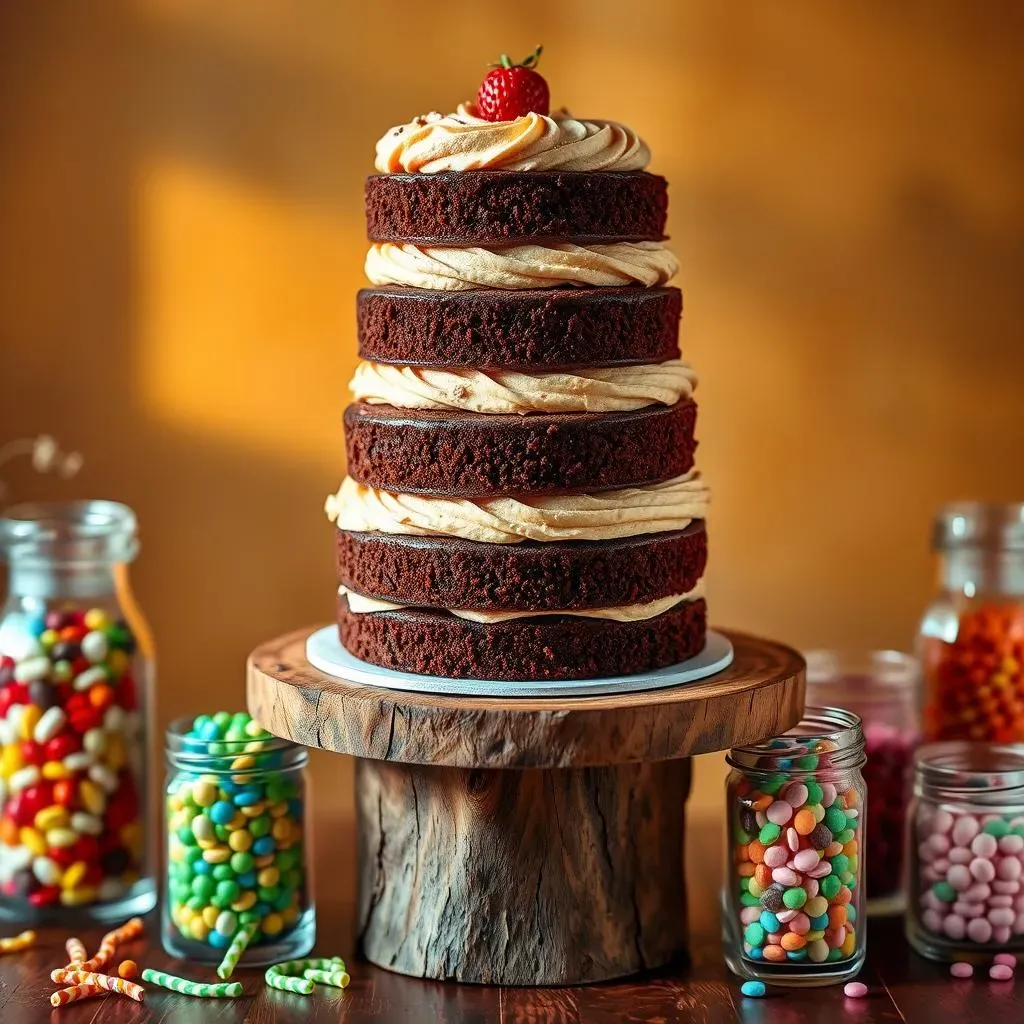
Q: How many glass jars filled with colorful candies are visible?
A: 6